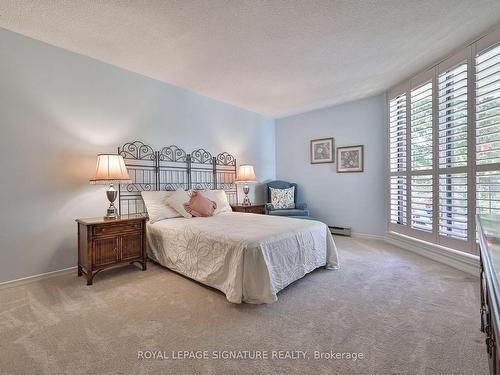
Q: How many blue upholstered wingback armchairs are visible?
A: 1